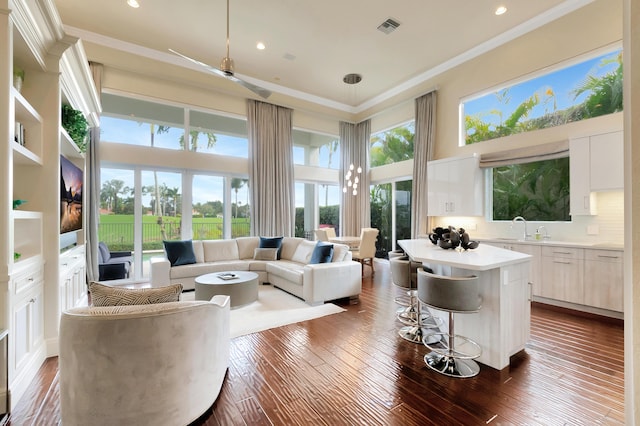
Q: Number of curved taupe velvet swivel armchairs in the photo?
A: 1